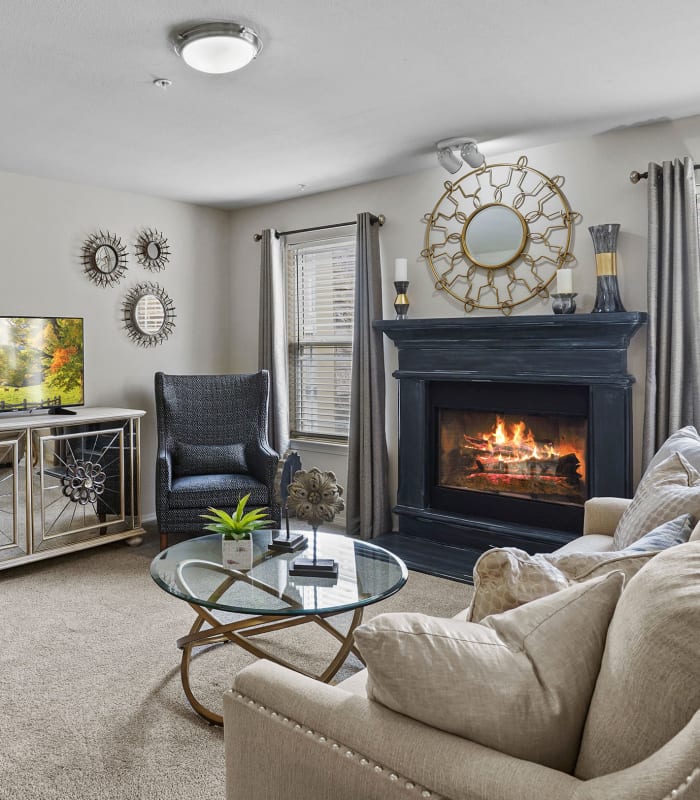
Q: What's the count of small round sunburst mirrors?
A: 3